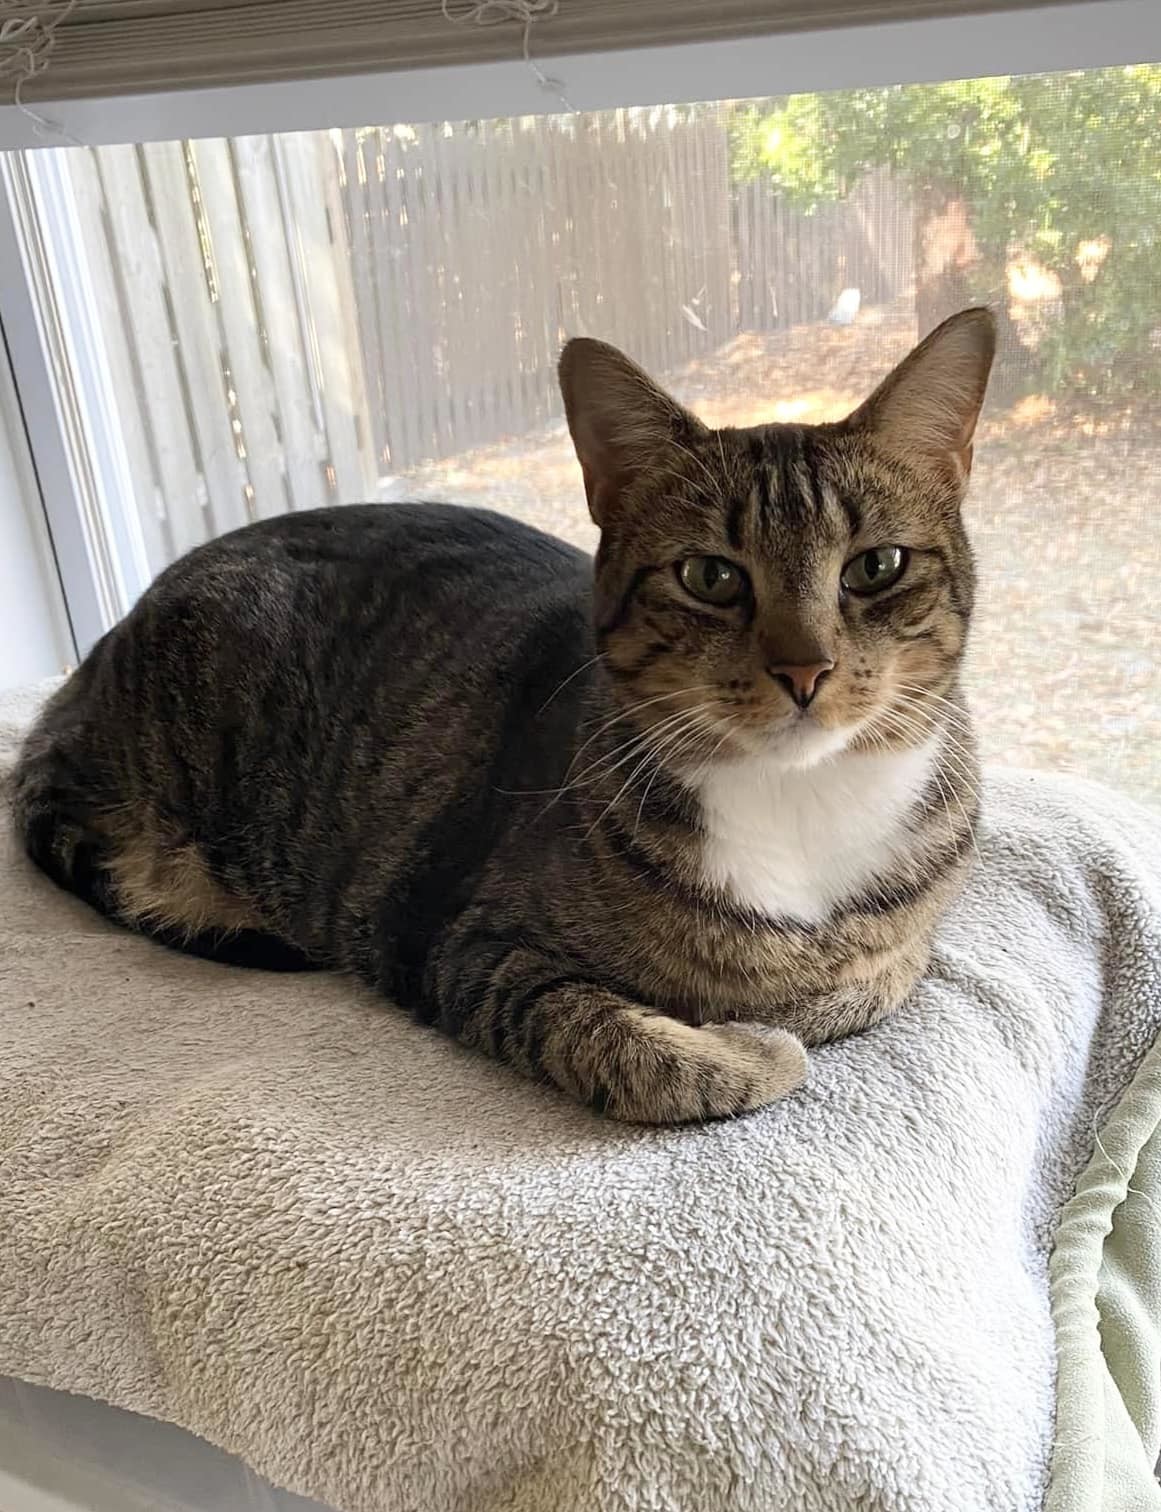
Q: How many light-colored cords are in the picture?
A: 2